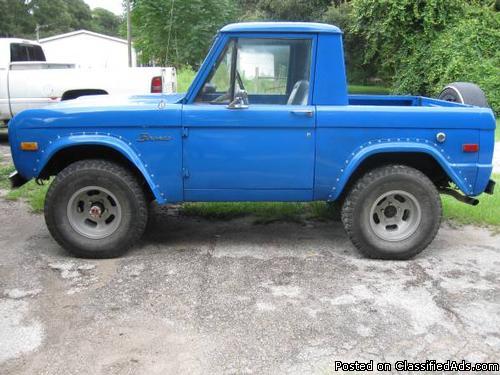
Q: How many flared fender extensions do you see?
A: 2